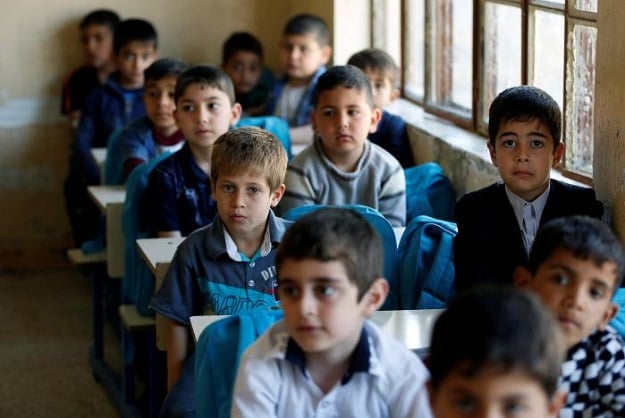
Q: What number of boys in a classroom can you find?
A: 13